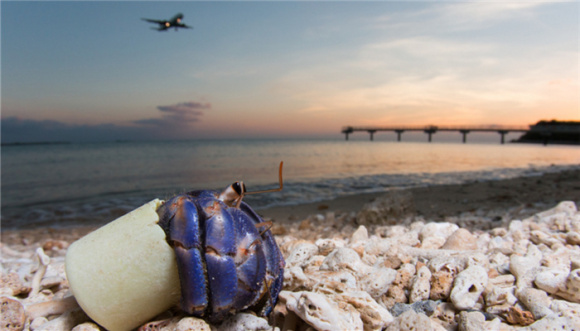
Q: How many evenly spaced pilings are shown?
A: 6